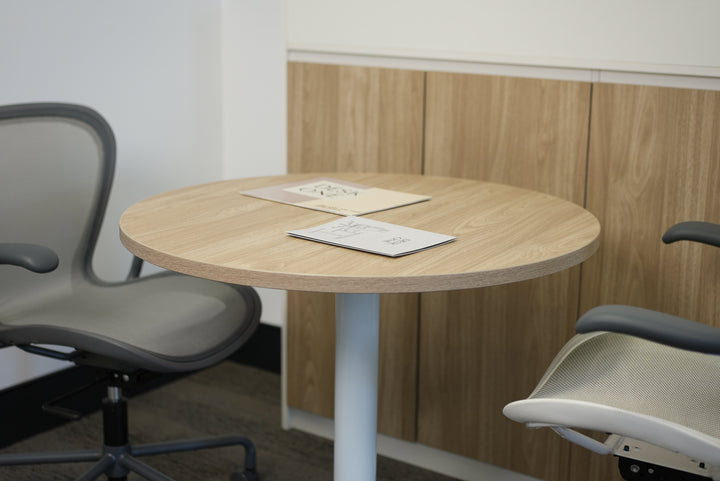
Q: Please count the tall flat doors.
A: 3